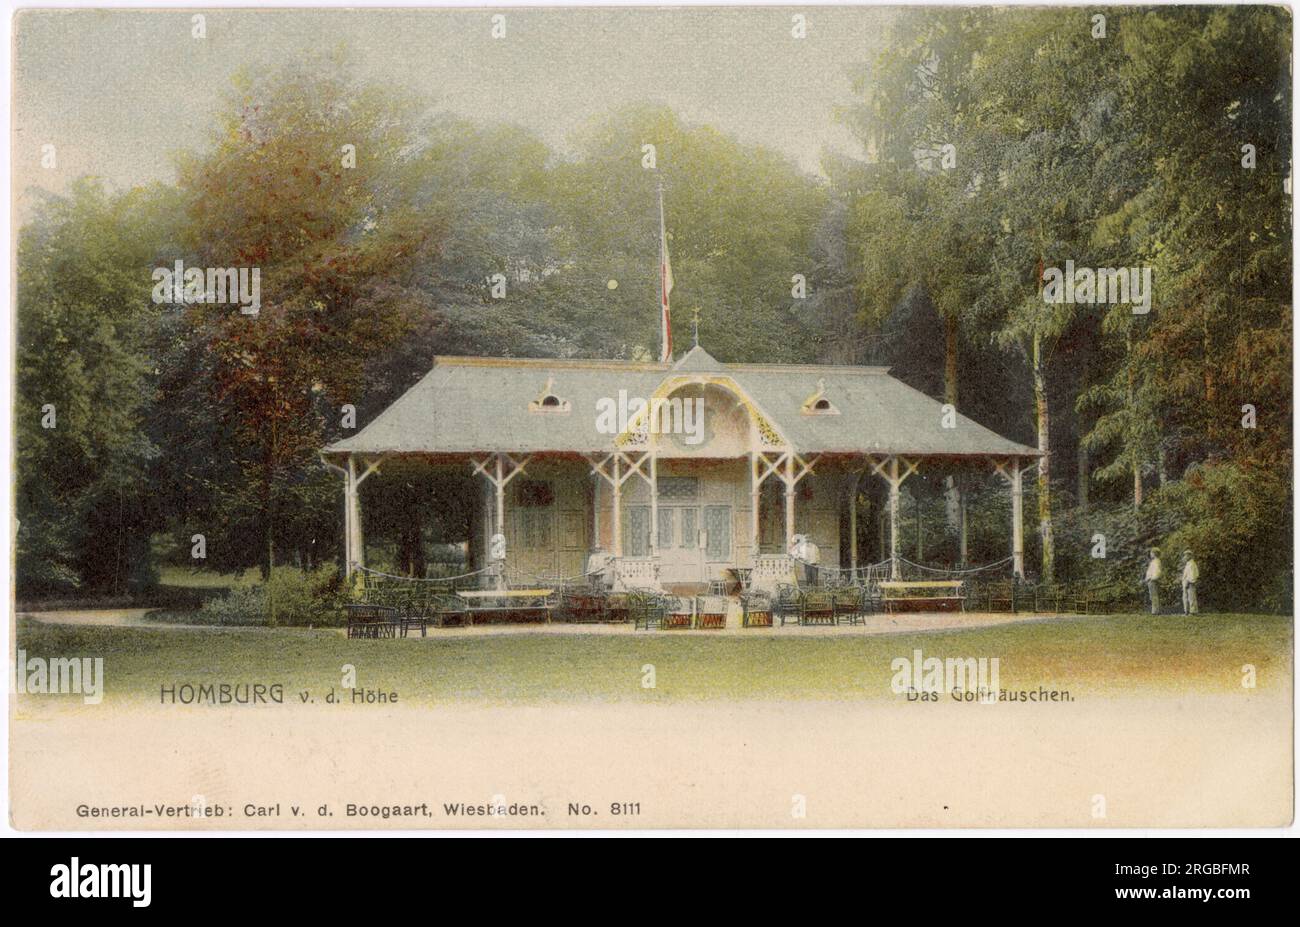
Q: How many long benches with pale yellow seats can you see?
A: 2